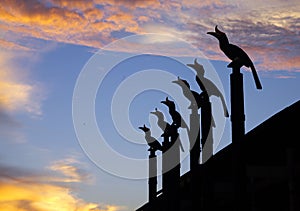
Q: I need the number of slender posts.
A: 6